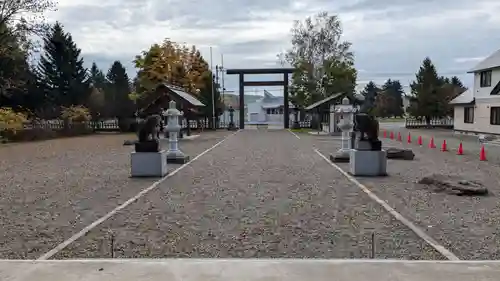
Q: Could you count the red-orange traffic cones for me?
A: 9